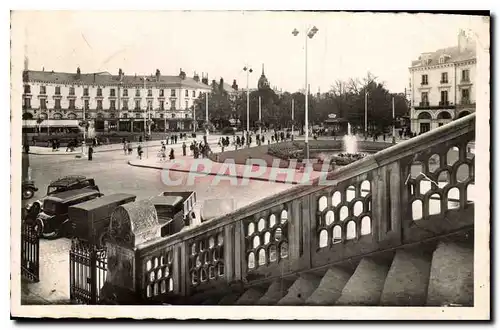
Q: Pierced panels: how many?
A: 5